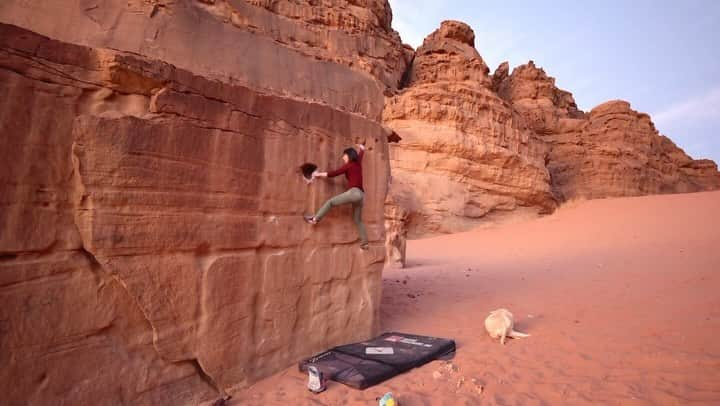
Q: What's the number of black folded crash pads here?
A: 1